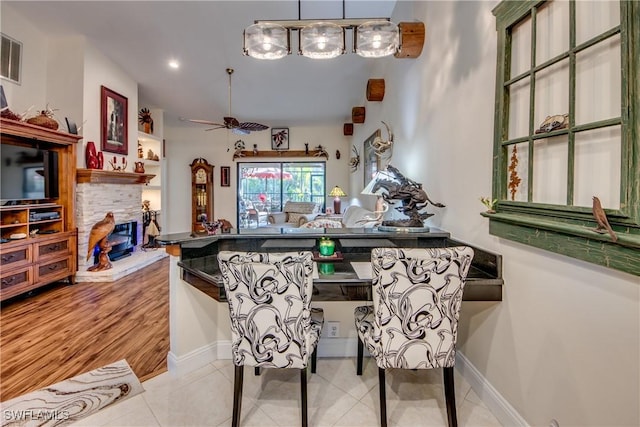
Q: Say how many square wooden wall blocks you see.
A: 4